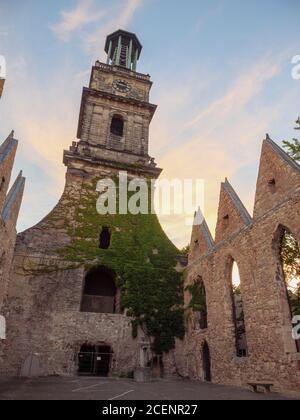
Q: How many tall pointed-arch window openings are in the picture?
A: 3